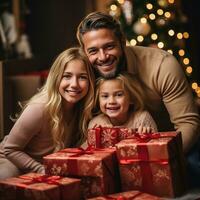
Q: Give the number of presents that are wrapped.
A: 5